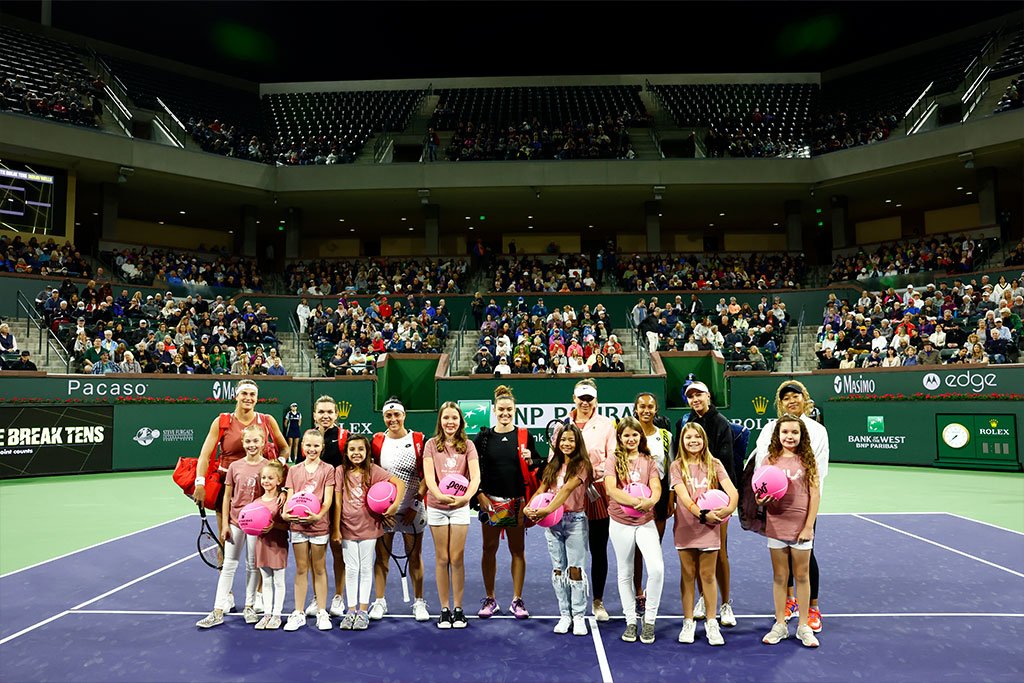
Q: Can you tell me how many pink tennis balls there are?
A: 8